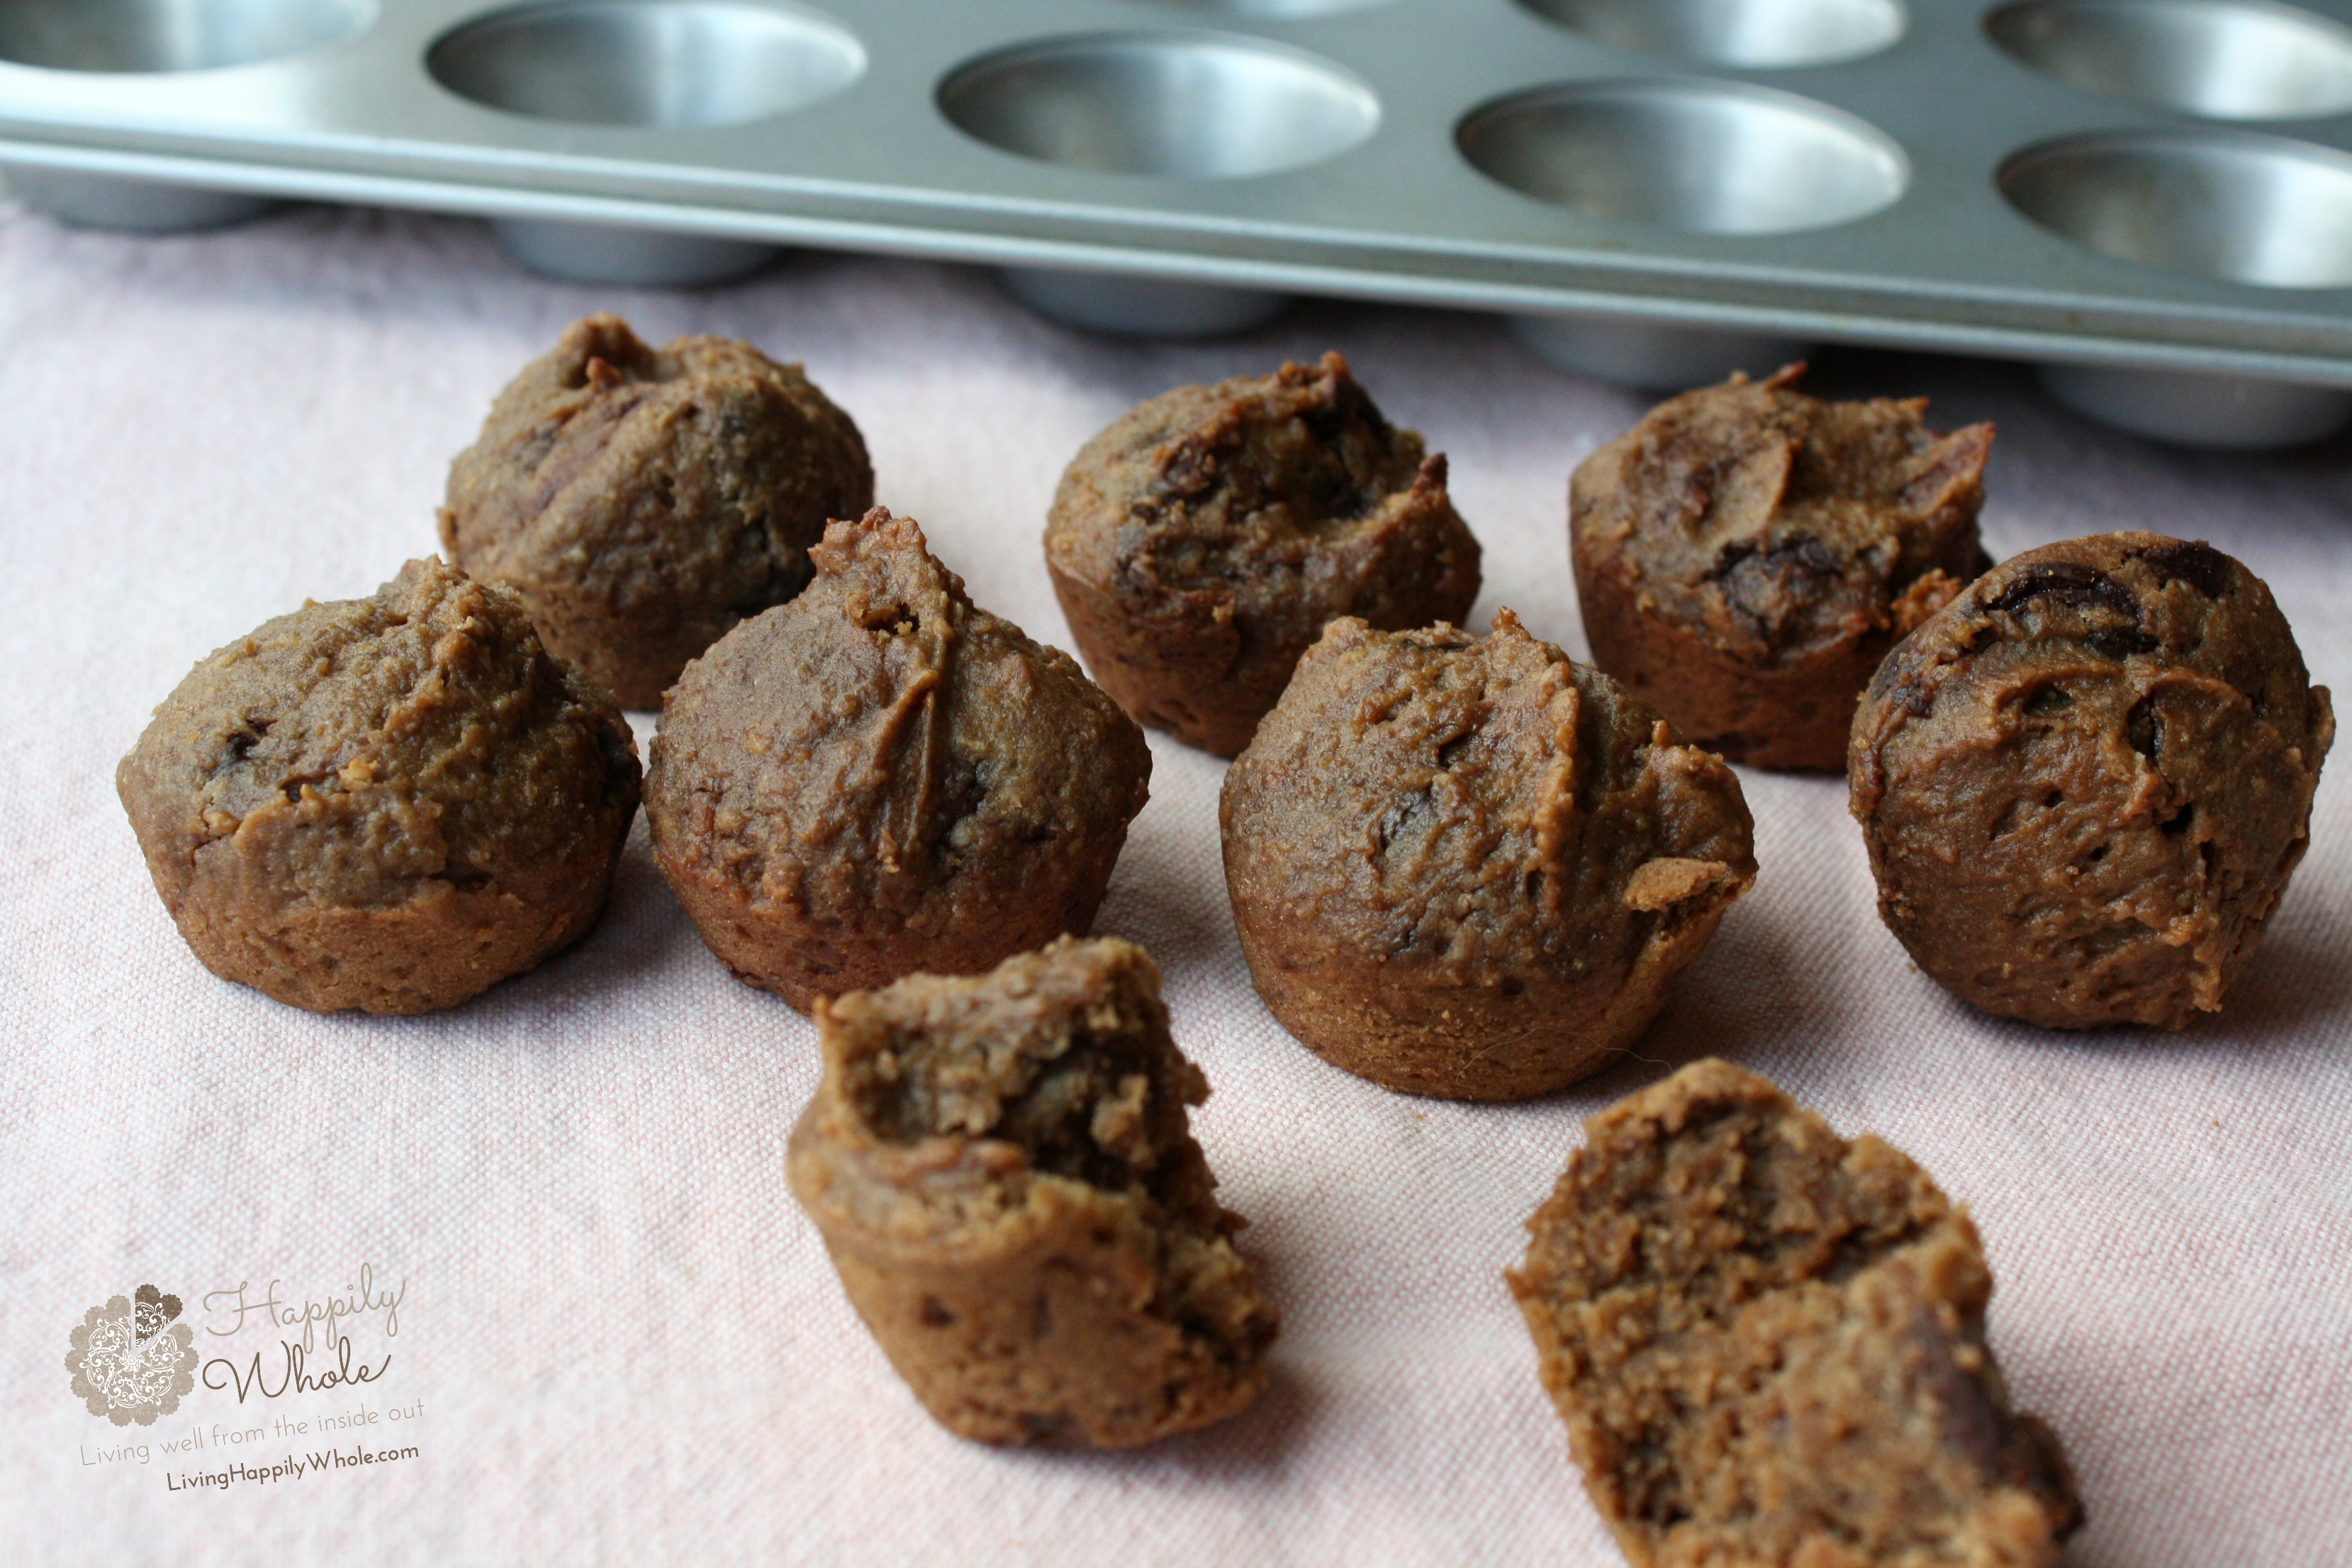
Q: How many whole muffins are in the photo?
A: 7